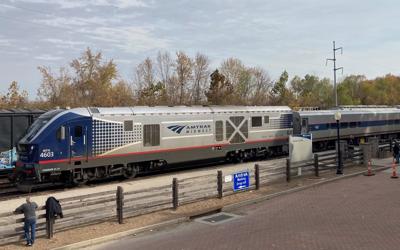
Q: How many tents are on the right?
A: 0